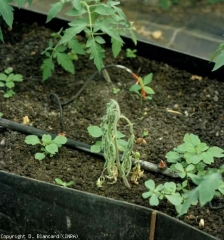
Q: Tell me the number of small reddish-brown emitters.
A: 2